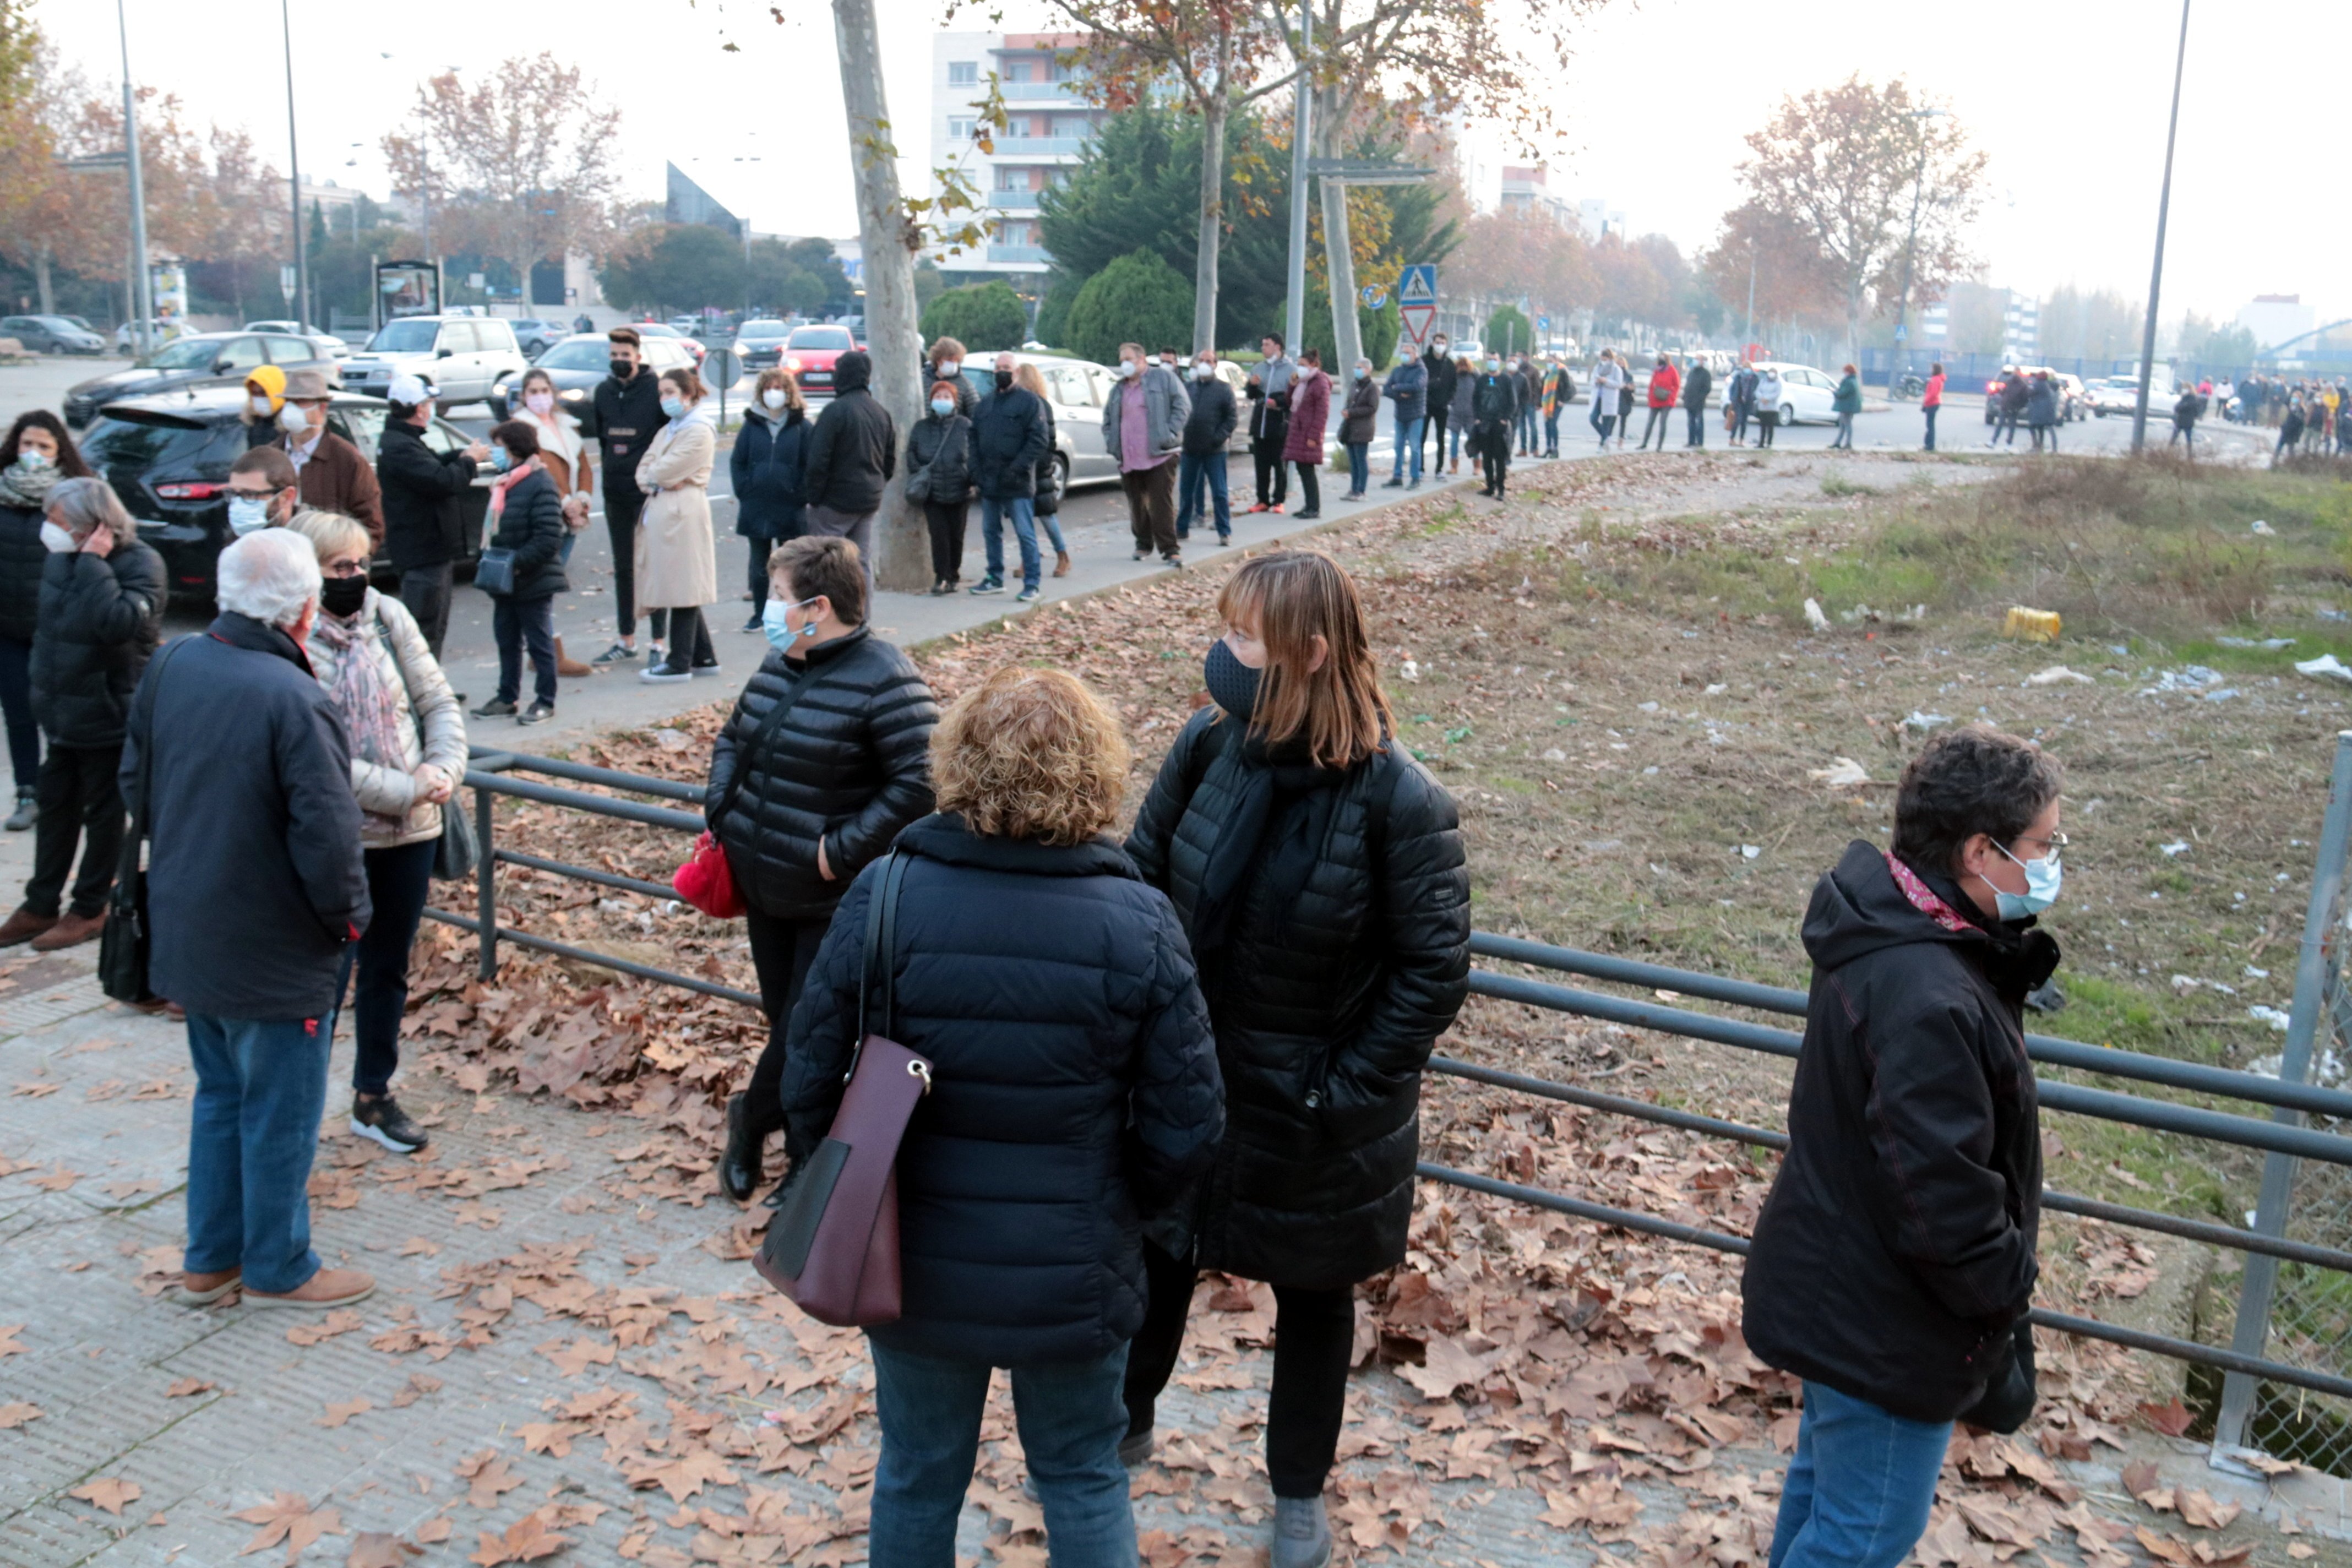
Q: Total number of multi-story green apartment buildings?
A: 0